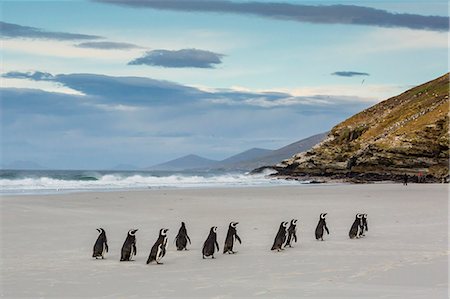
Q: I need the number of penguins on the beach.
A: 11